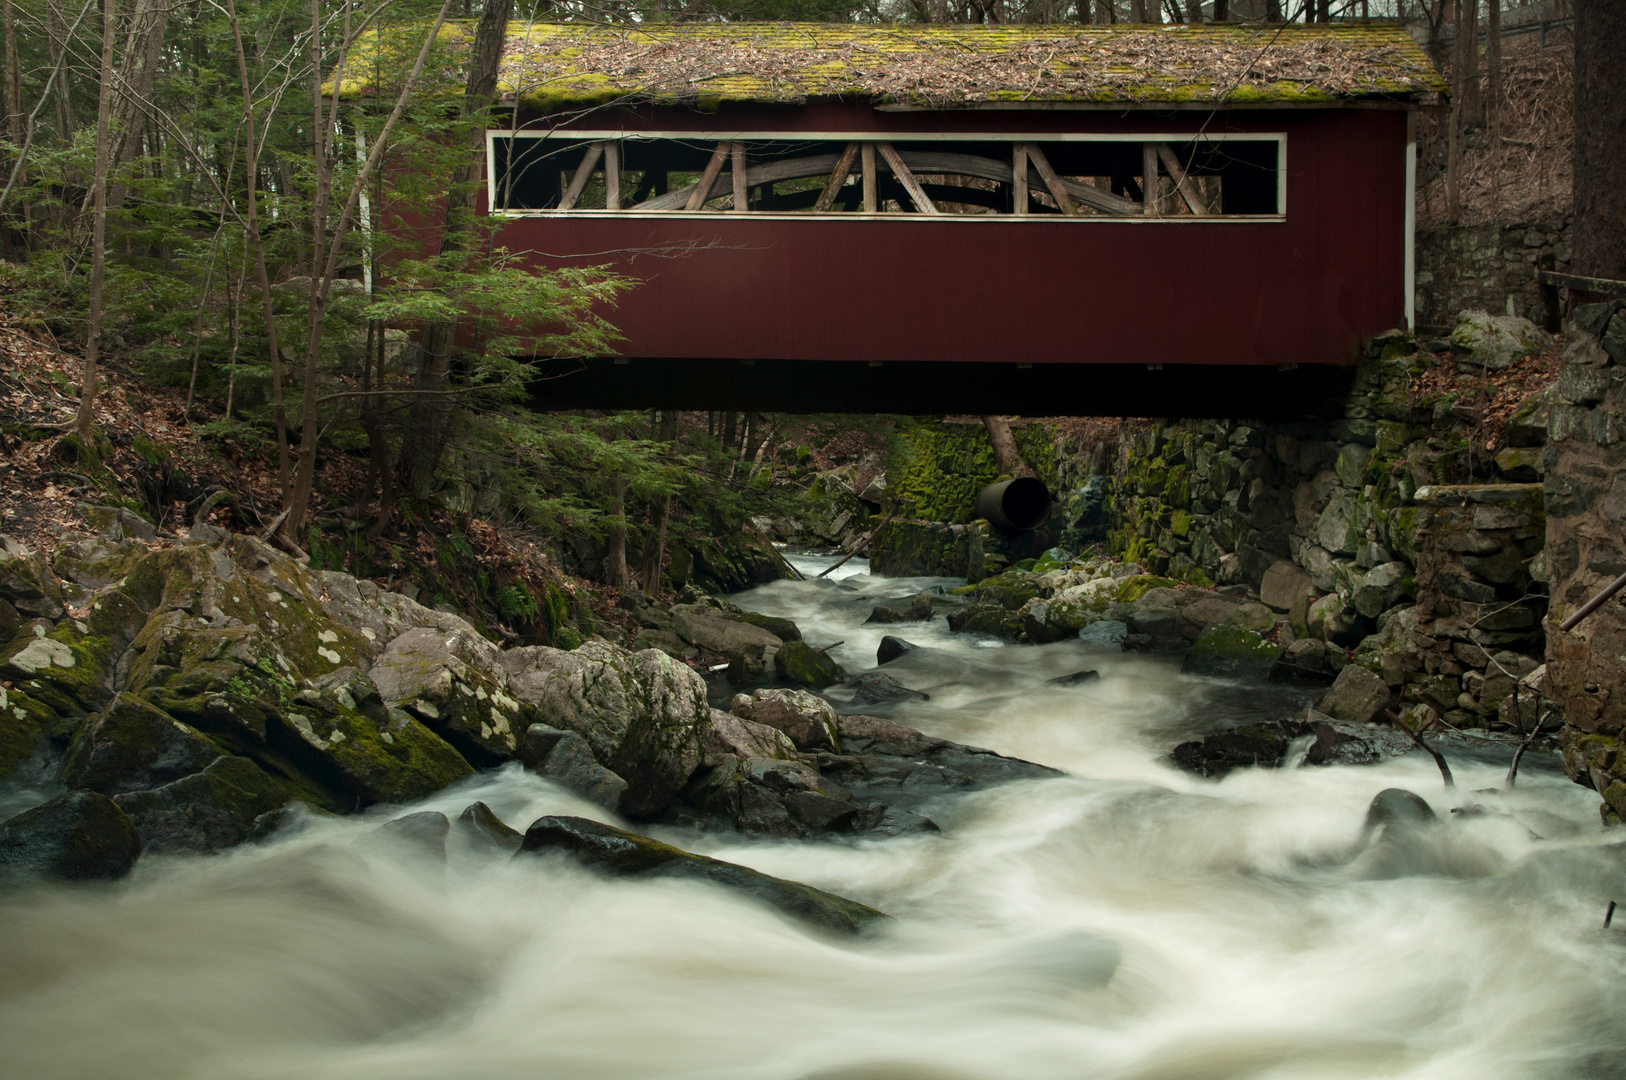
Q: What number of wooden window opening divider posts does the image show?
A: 11